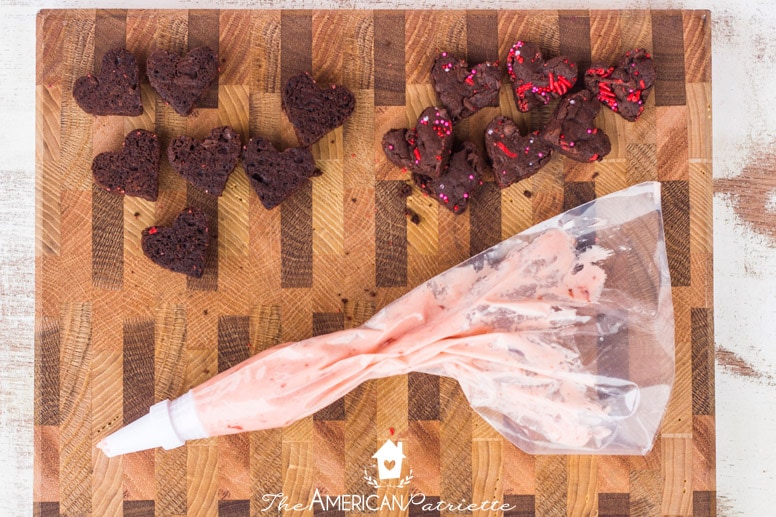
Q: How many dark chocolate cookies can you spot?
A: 14